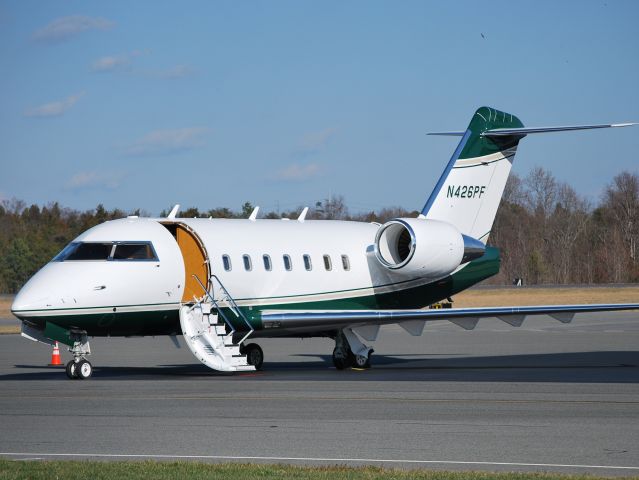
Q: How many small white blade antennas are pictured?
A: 3